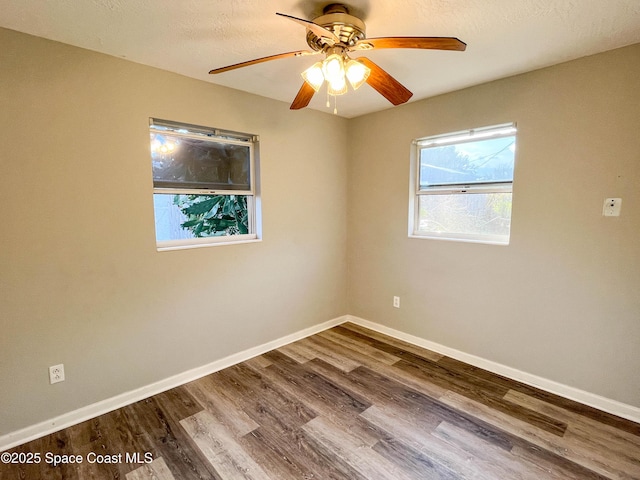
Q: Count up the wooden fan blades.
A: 5